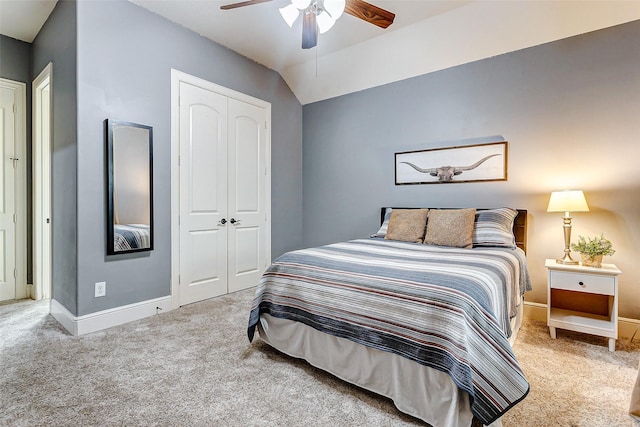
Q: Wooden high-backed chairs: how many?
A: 0